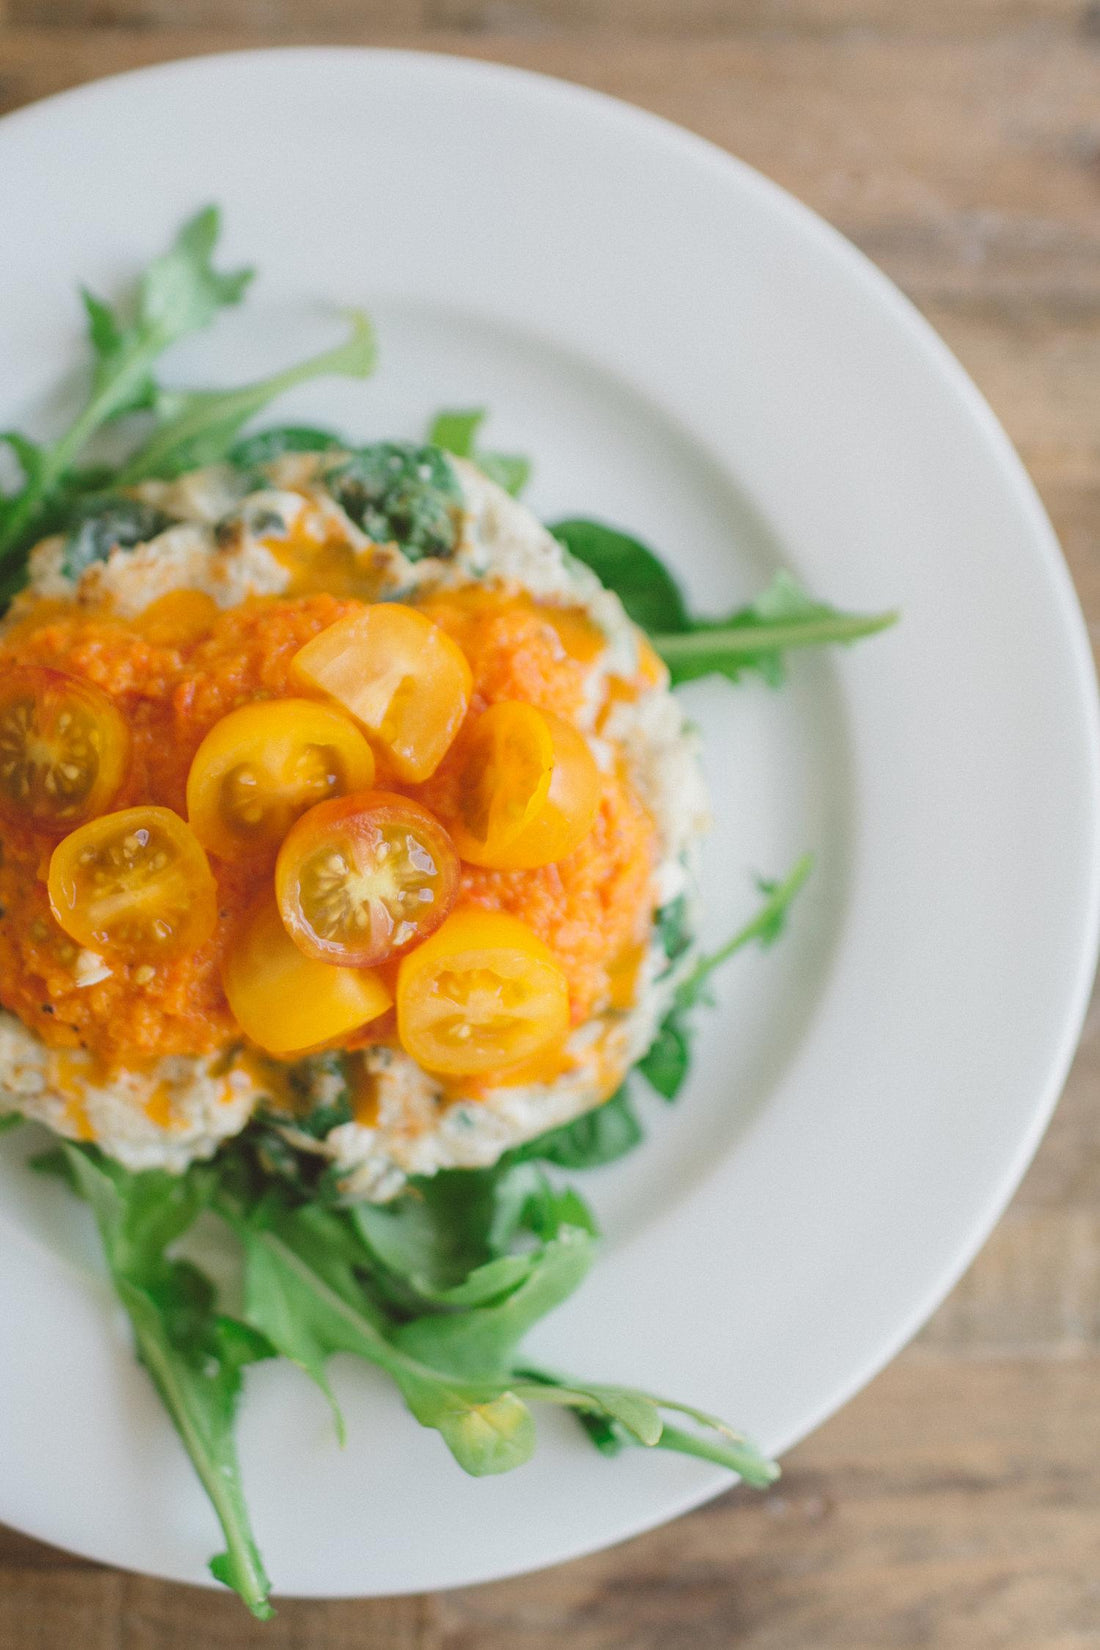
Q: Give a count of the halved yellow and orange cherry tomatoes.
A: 8